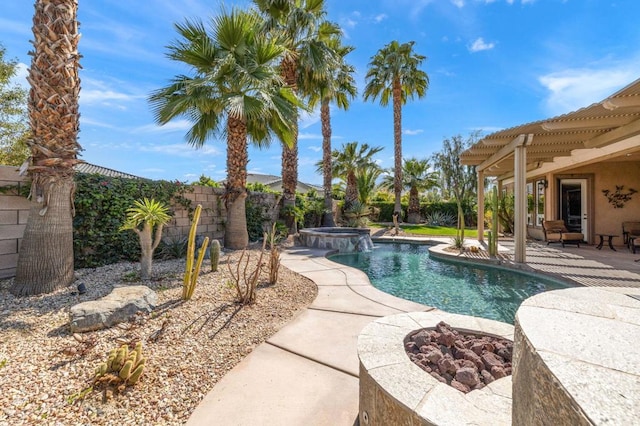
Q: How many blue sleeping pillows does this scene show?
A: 0